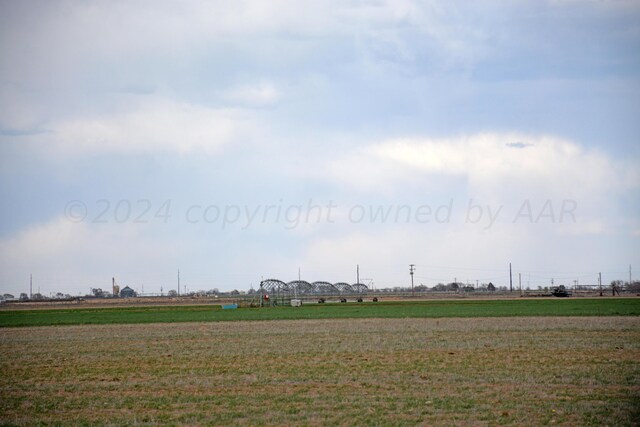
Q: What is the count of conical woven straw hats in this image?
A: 0